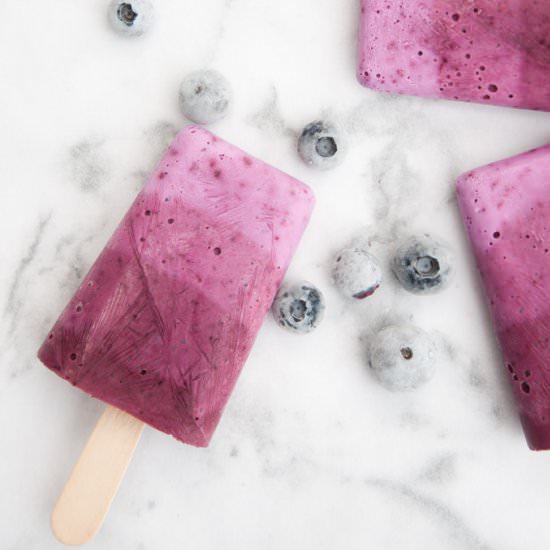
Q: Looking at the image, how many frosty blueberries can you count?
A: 7